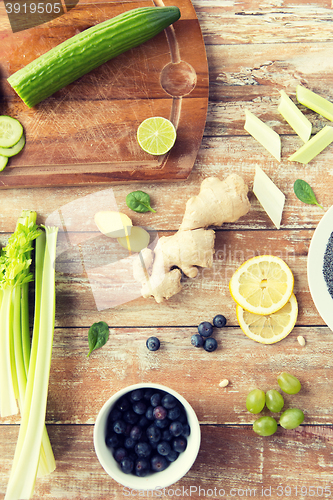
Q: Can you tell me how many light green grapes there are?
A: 5